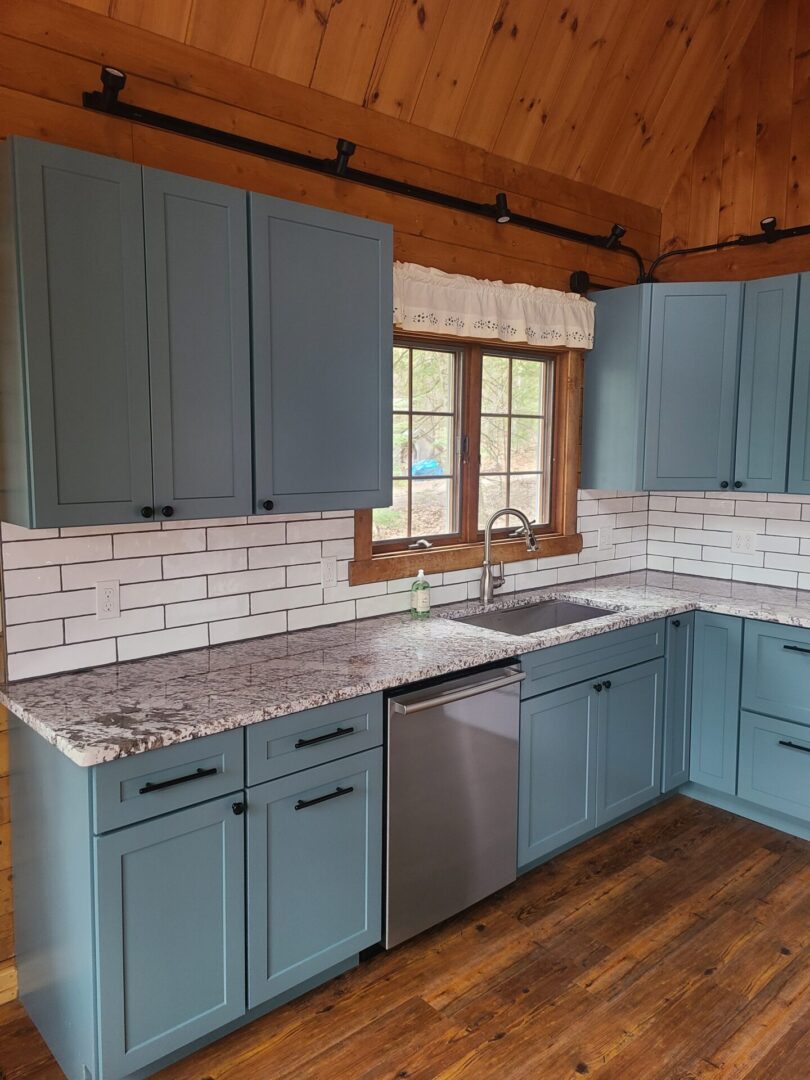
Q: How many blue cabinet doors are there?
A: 12